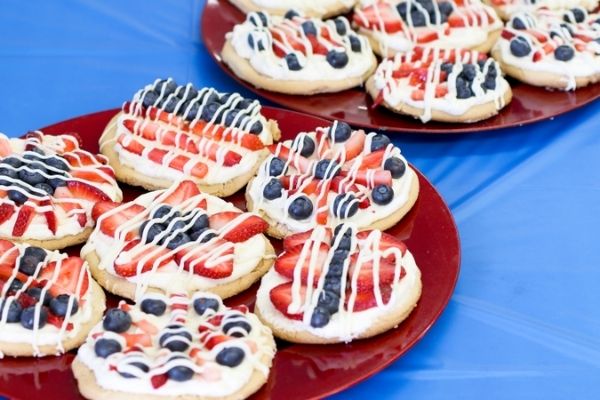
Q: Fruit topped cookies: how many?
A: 13